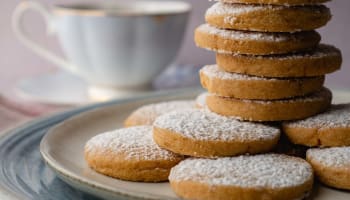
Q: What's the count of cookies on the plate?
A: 13